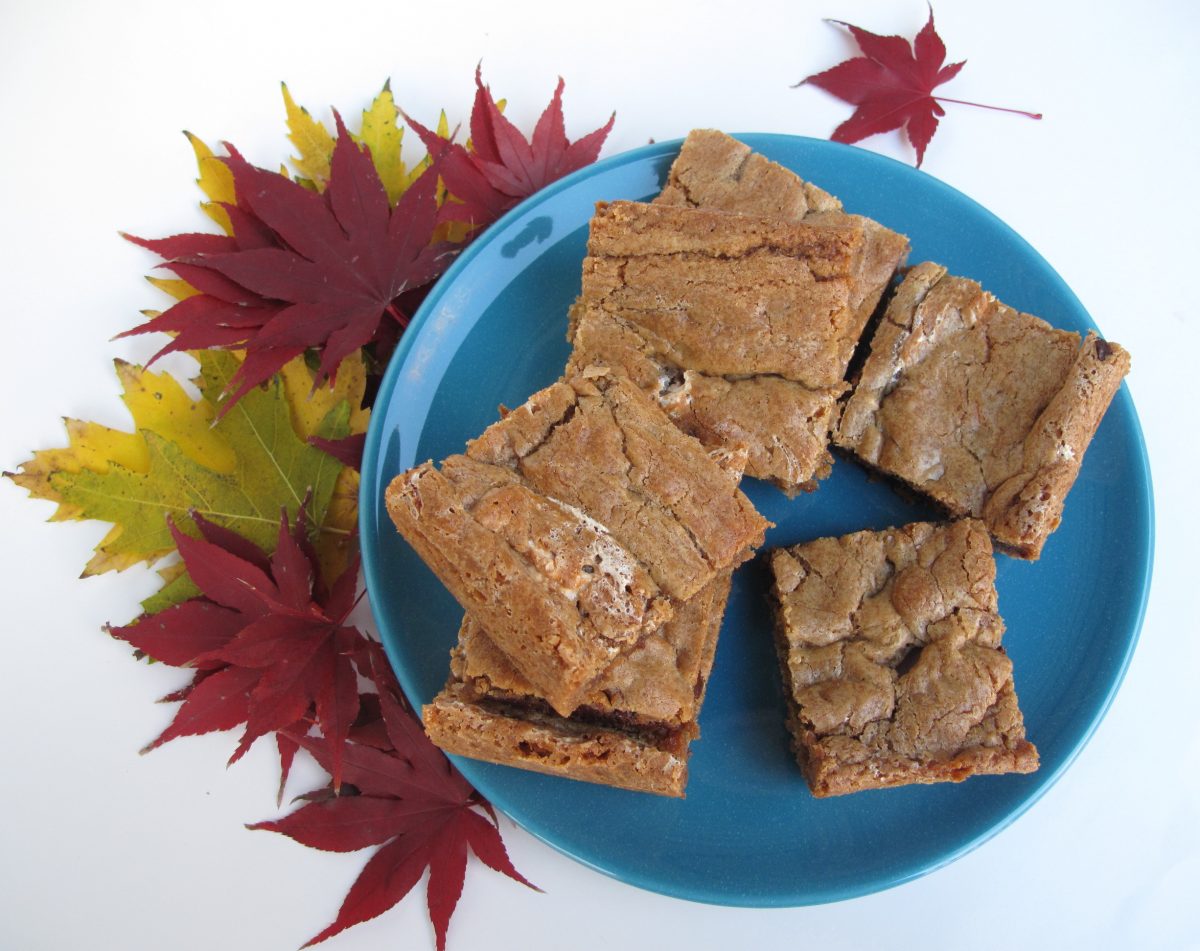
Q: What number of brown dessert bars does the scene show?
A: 6